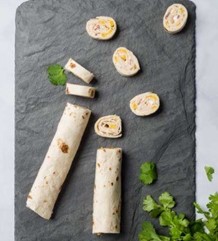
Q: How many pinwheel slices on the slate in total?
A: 7